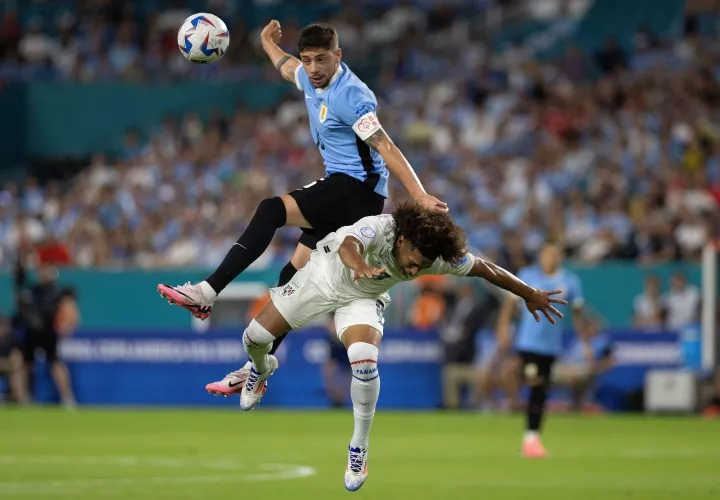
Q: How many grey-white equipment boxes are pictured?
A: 1